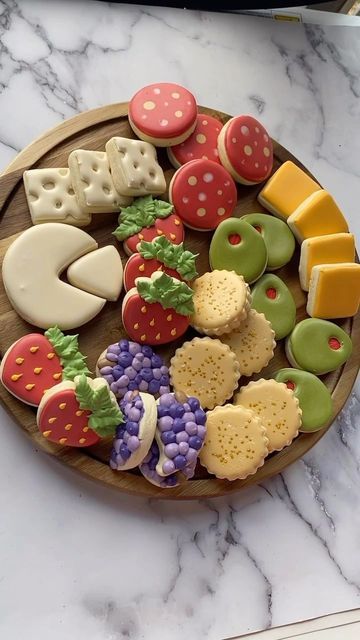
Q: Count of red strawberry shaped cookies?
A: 5